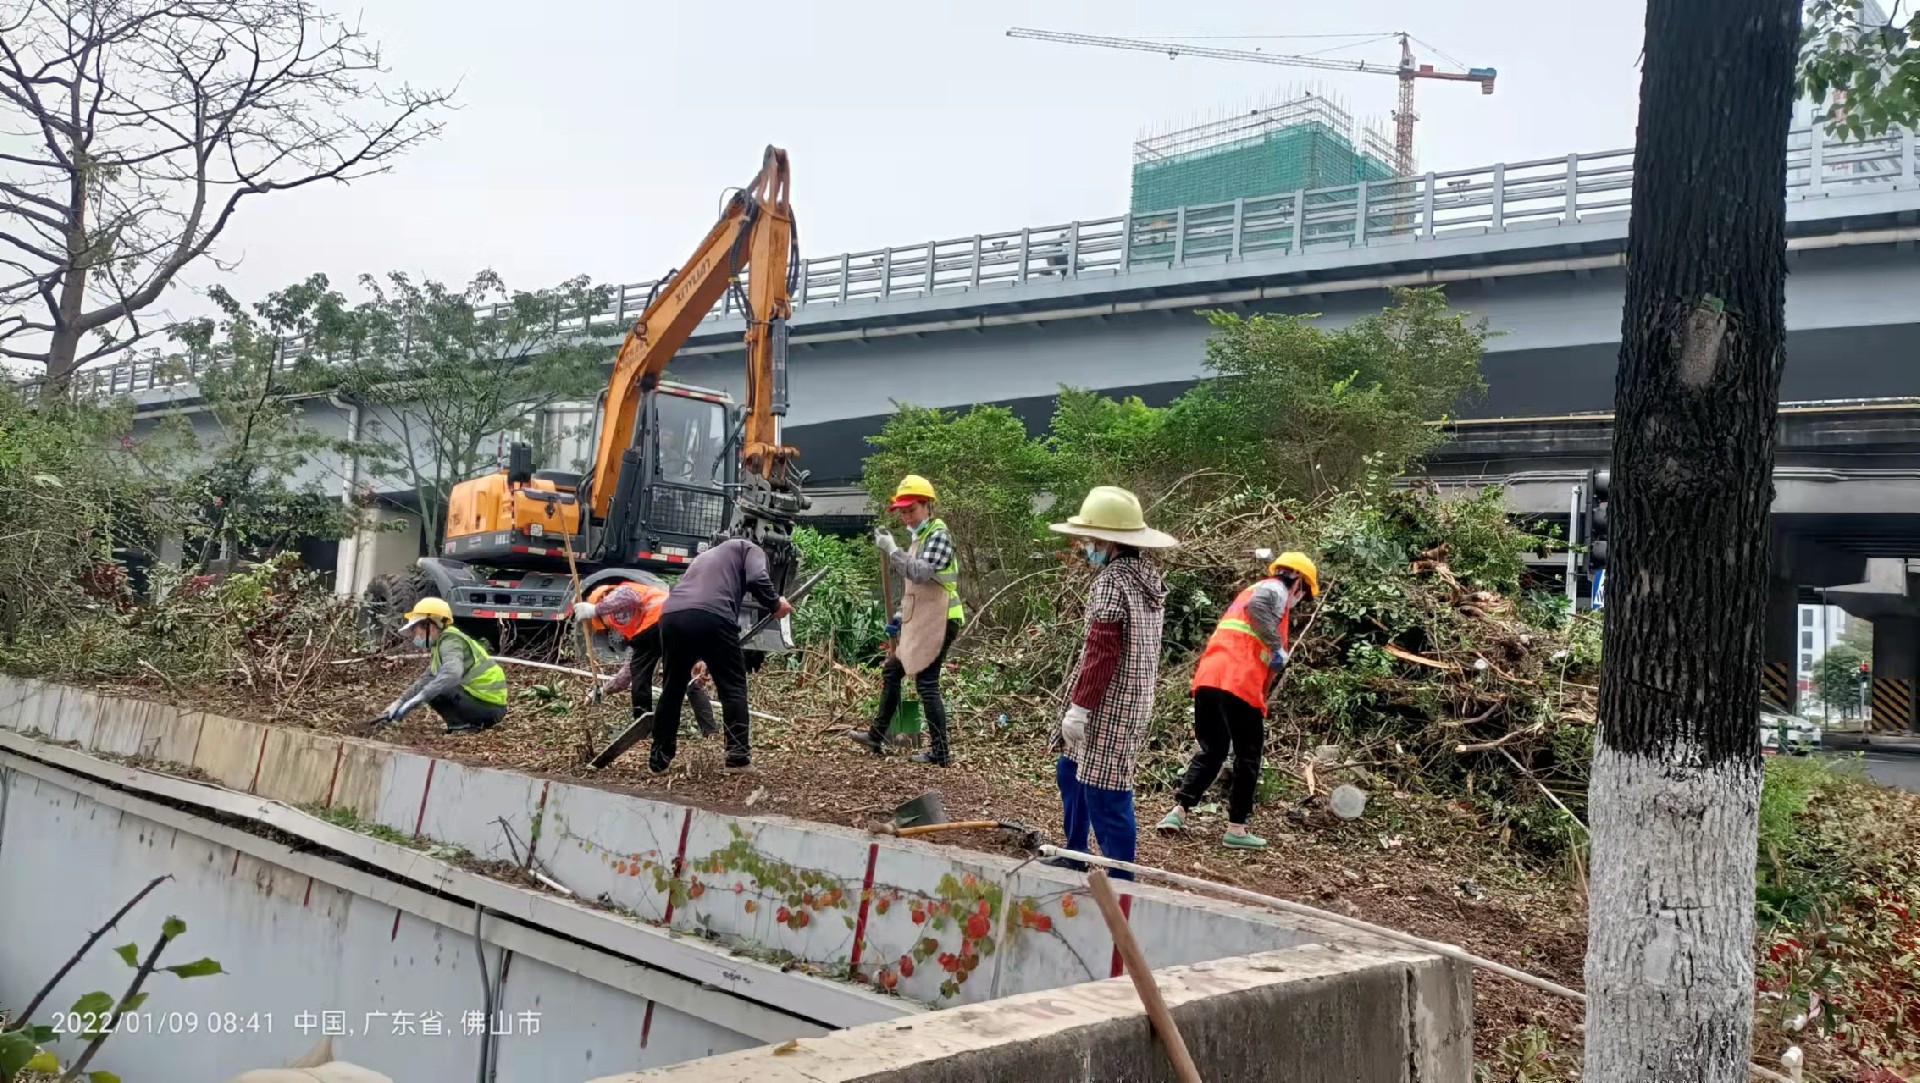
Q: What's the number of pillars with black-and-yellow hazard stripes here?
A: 2